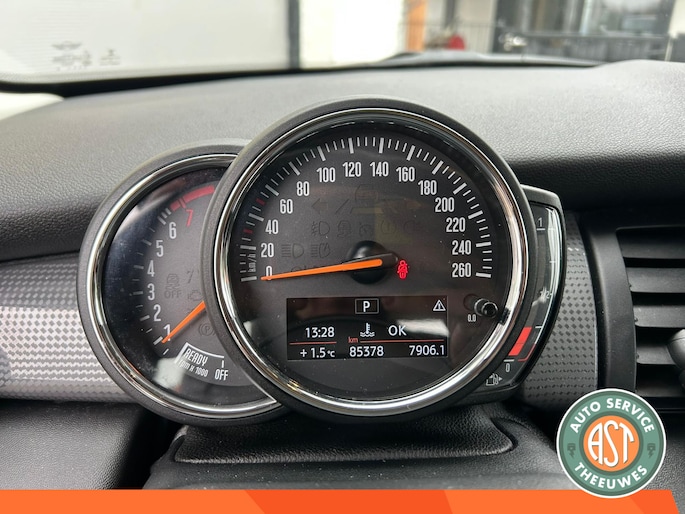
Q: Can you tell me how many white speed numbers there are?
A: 14